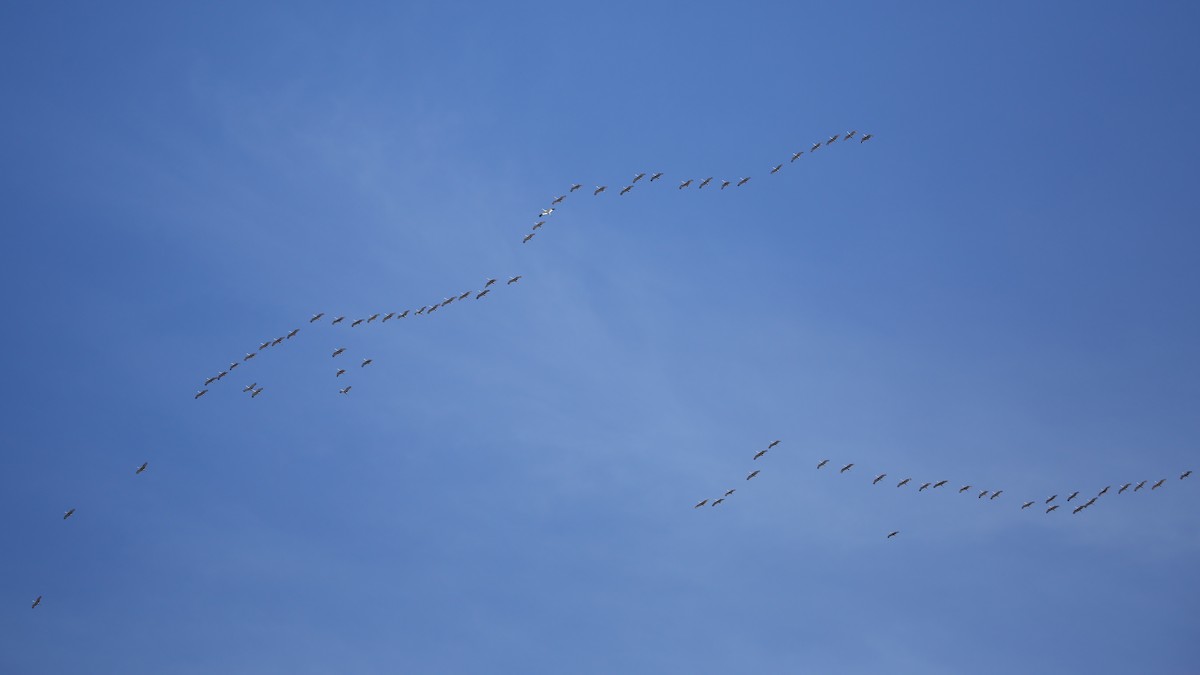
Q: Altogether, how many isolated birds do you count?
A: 4